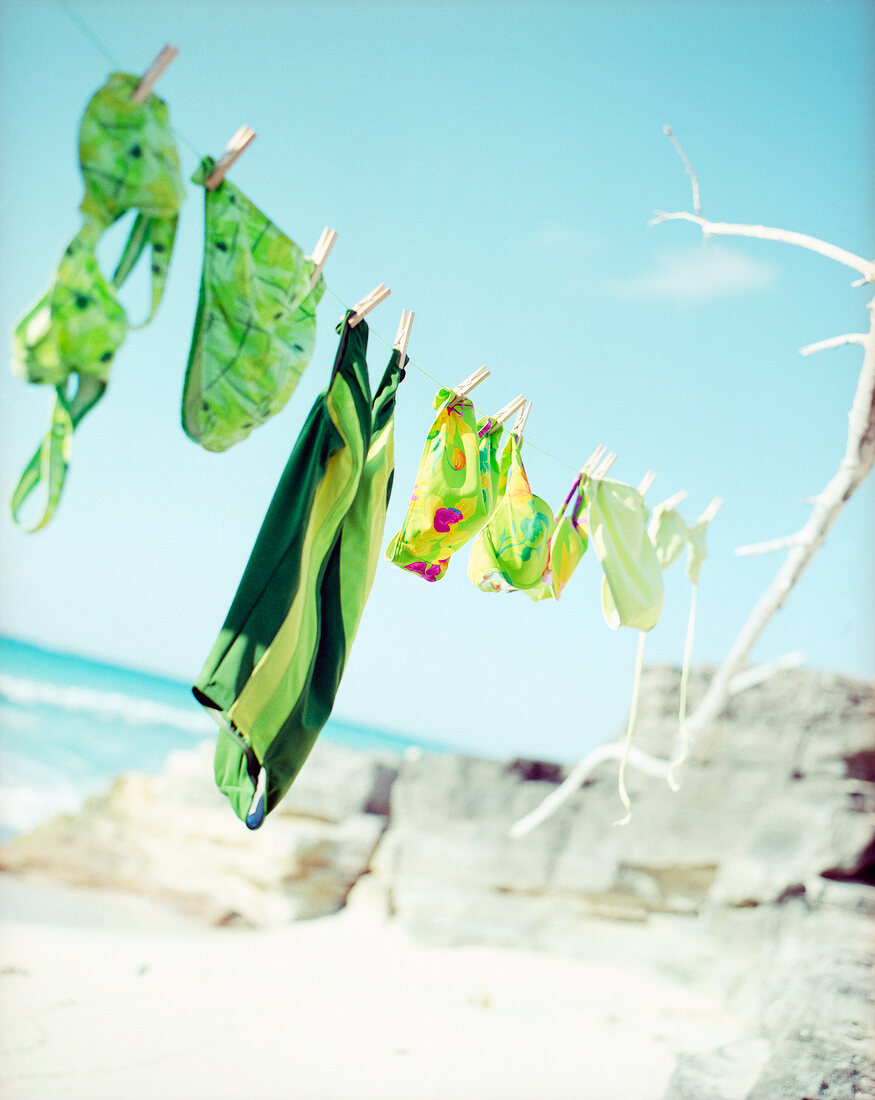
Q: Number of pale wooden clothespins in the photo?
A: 13